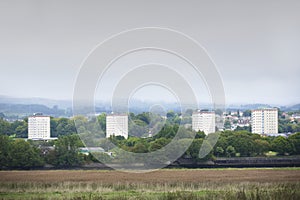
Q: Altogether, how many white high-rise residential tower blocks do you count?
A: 4